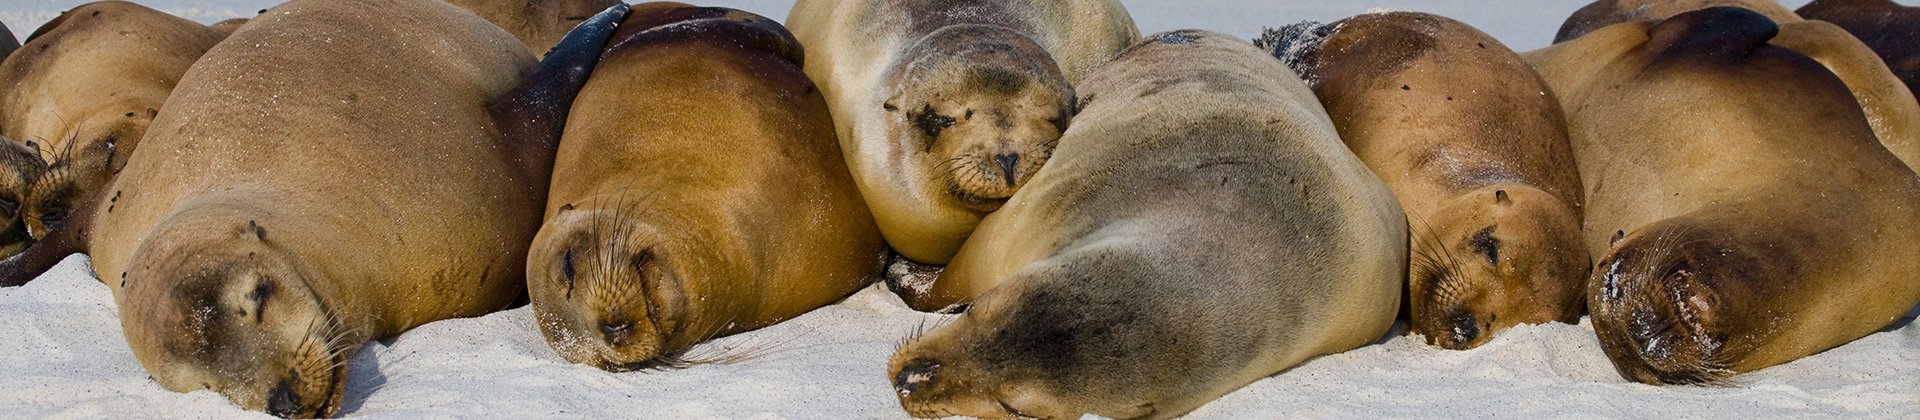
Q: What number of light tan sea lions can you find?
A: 2